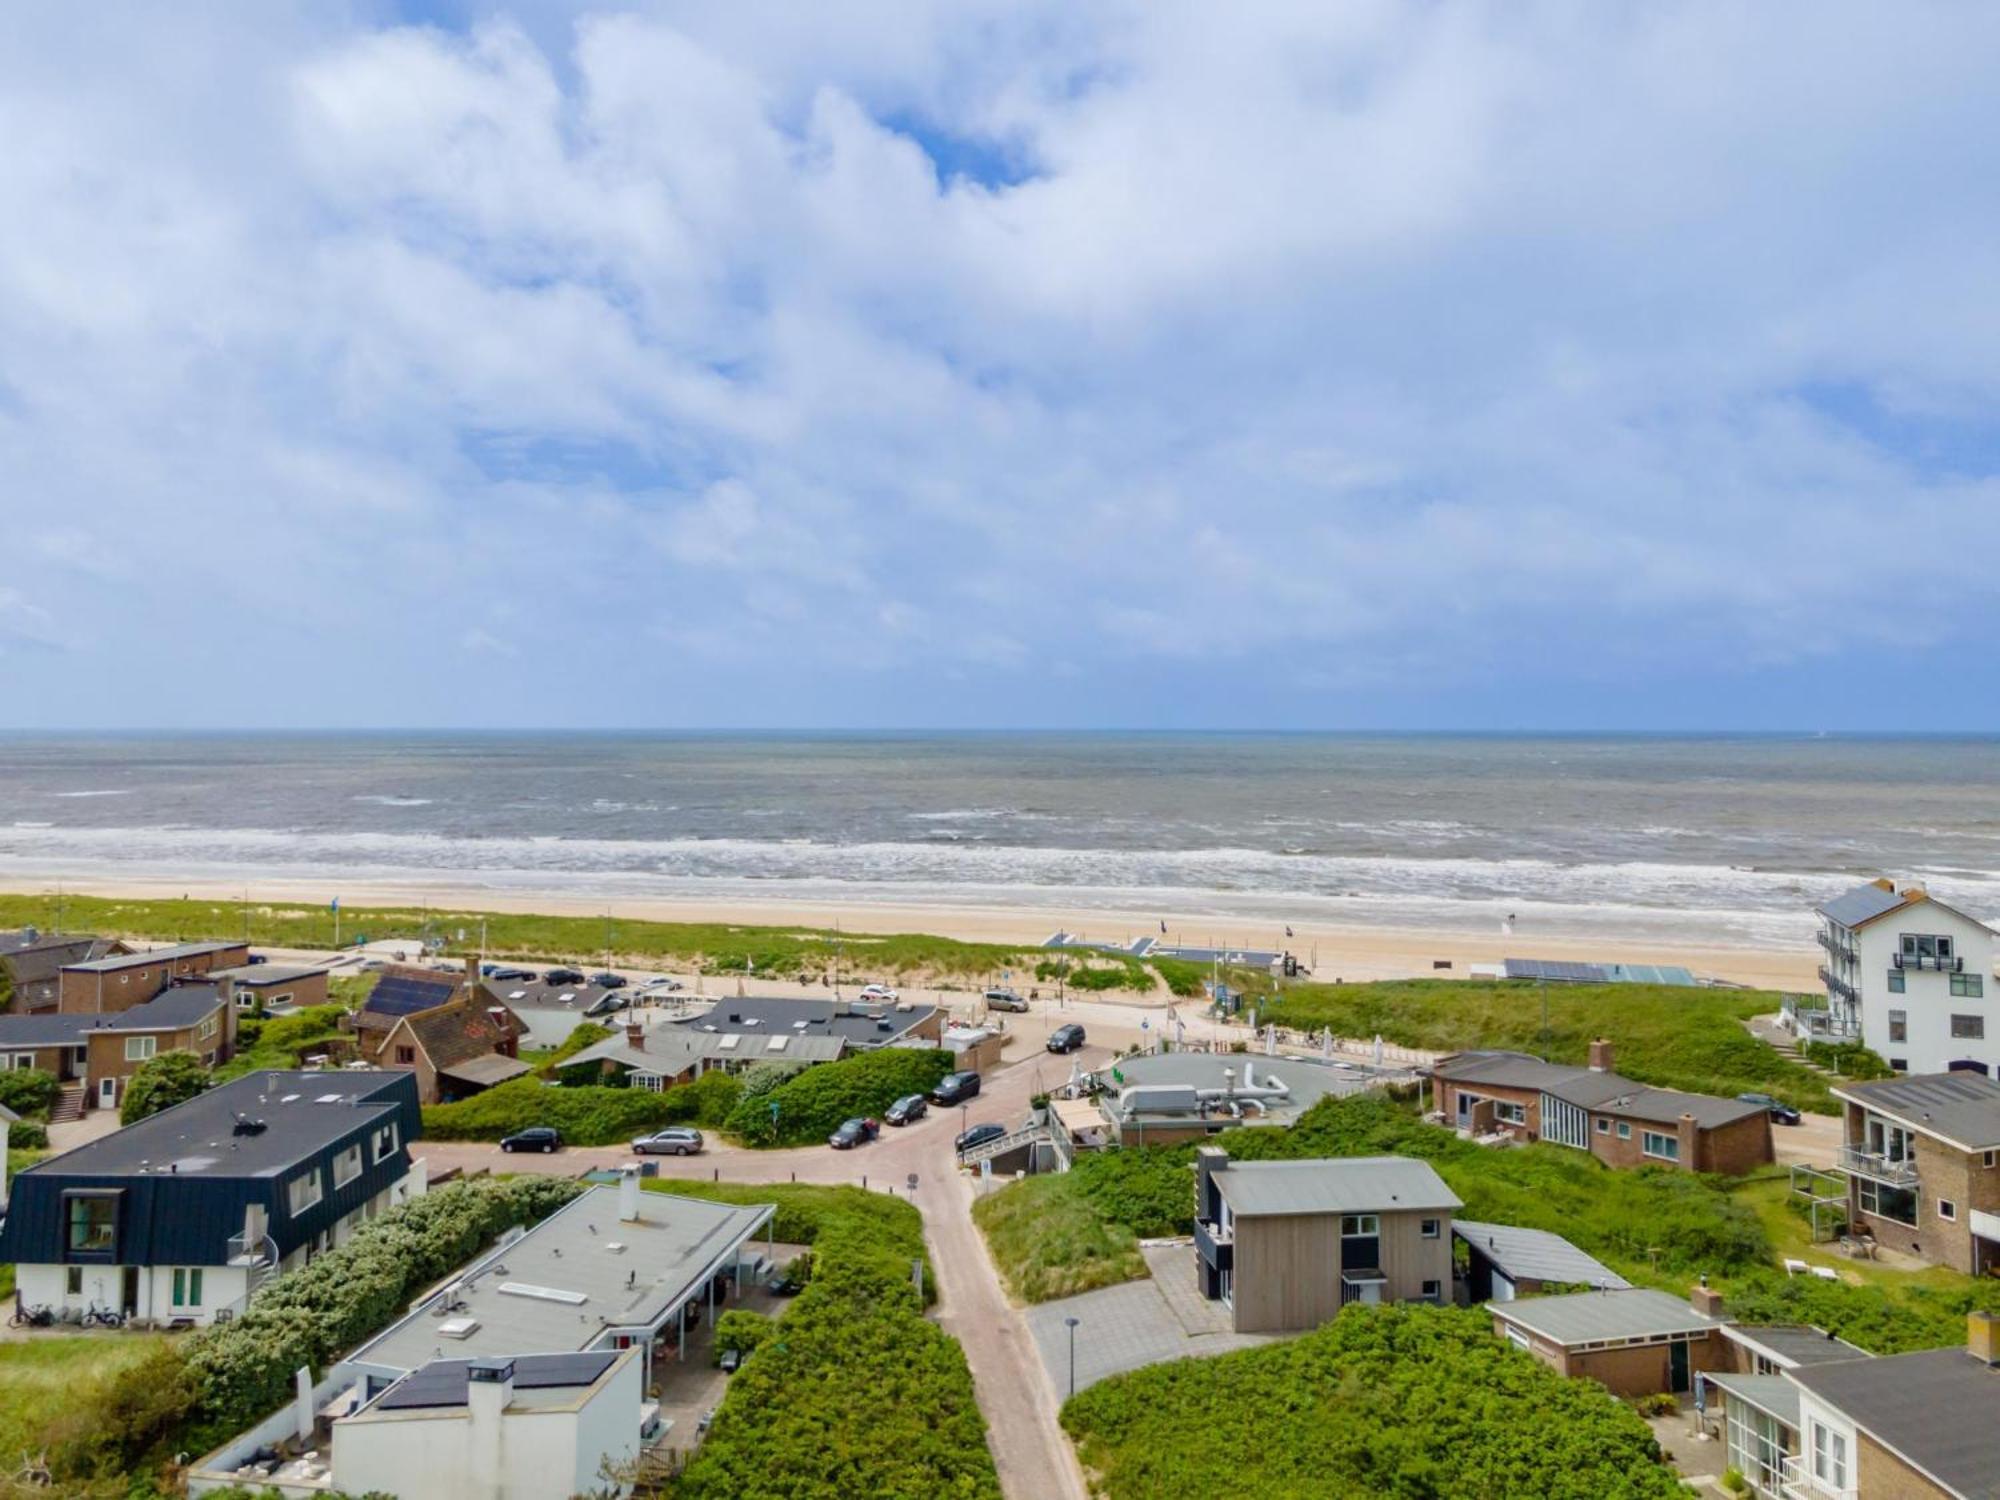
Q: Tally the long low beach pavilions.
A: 2